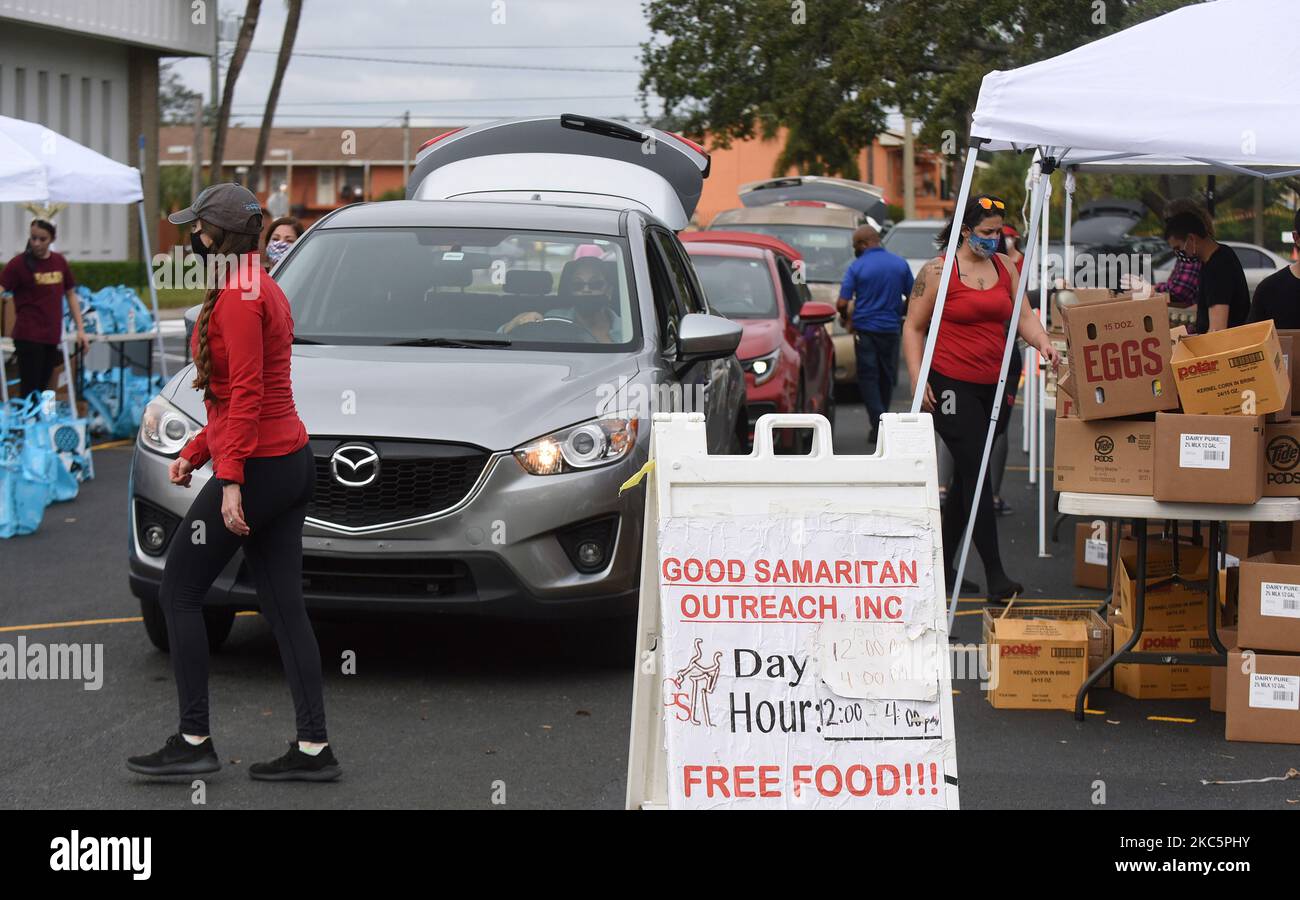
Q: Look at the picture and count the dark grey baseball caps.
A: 1